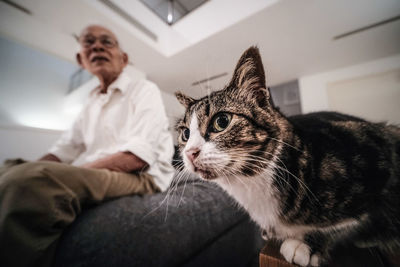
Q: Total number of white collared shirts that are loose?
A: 1